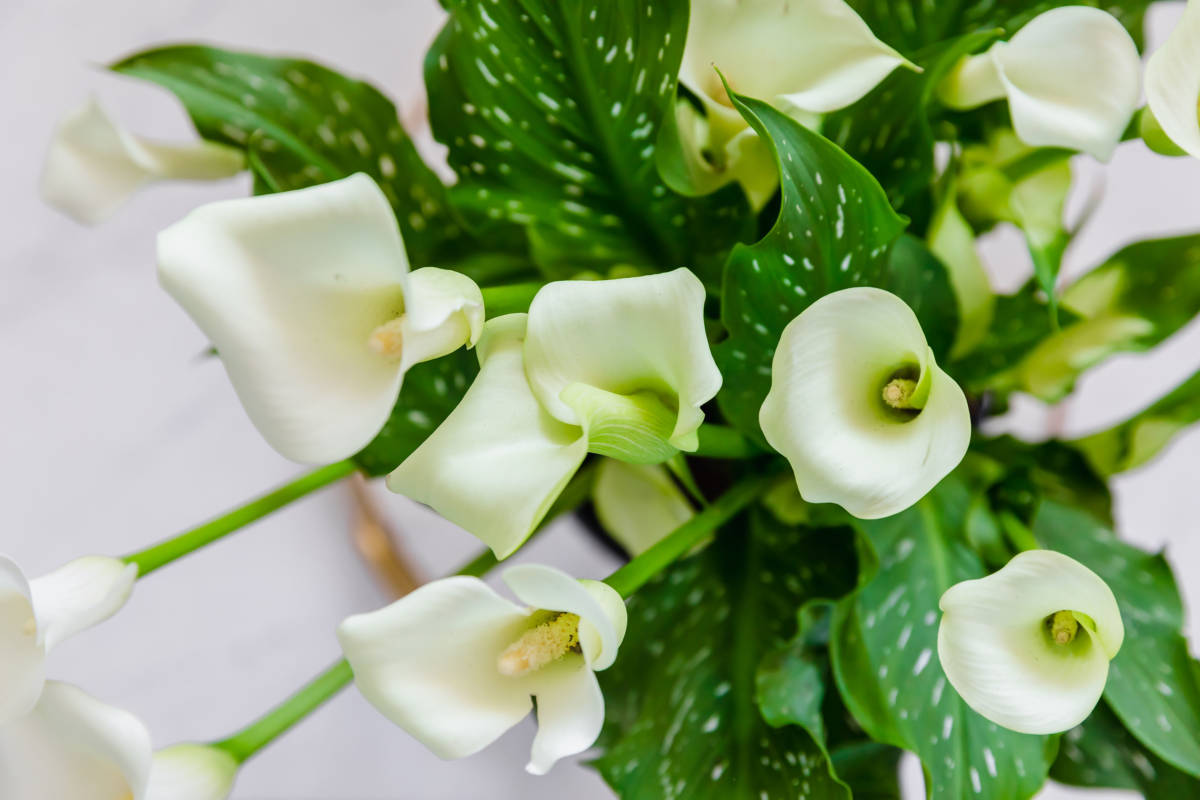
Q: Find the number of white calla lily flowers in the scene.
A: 11